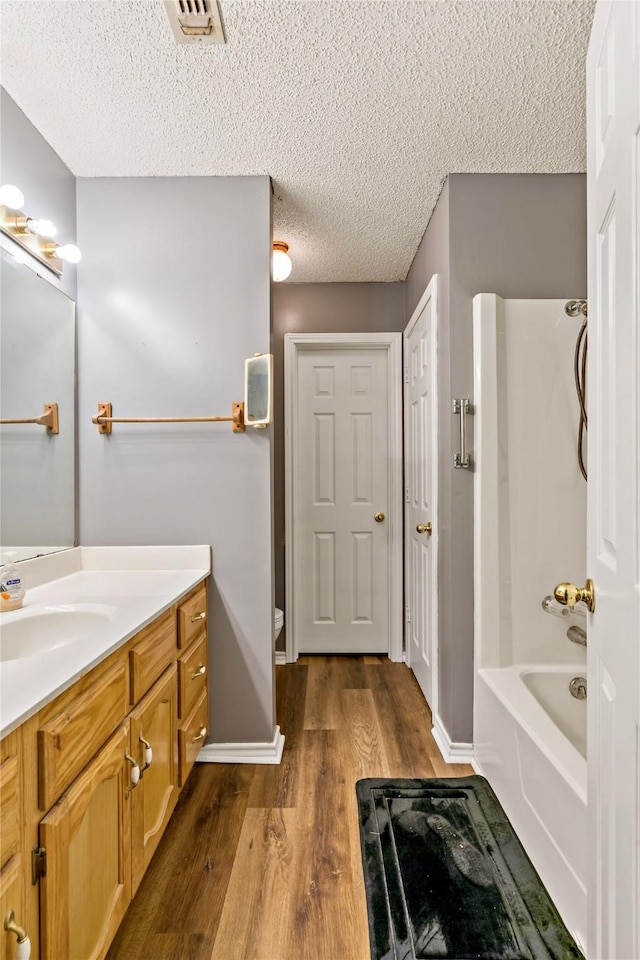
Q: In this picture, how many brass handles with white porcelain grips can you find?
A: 6